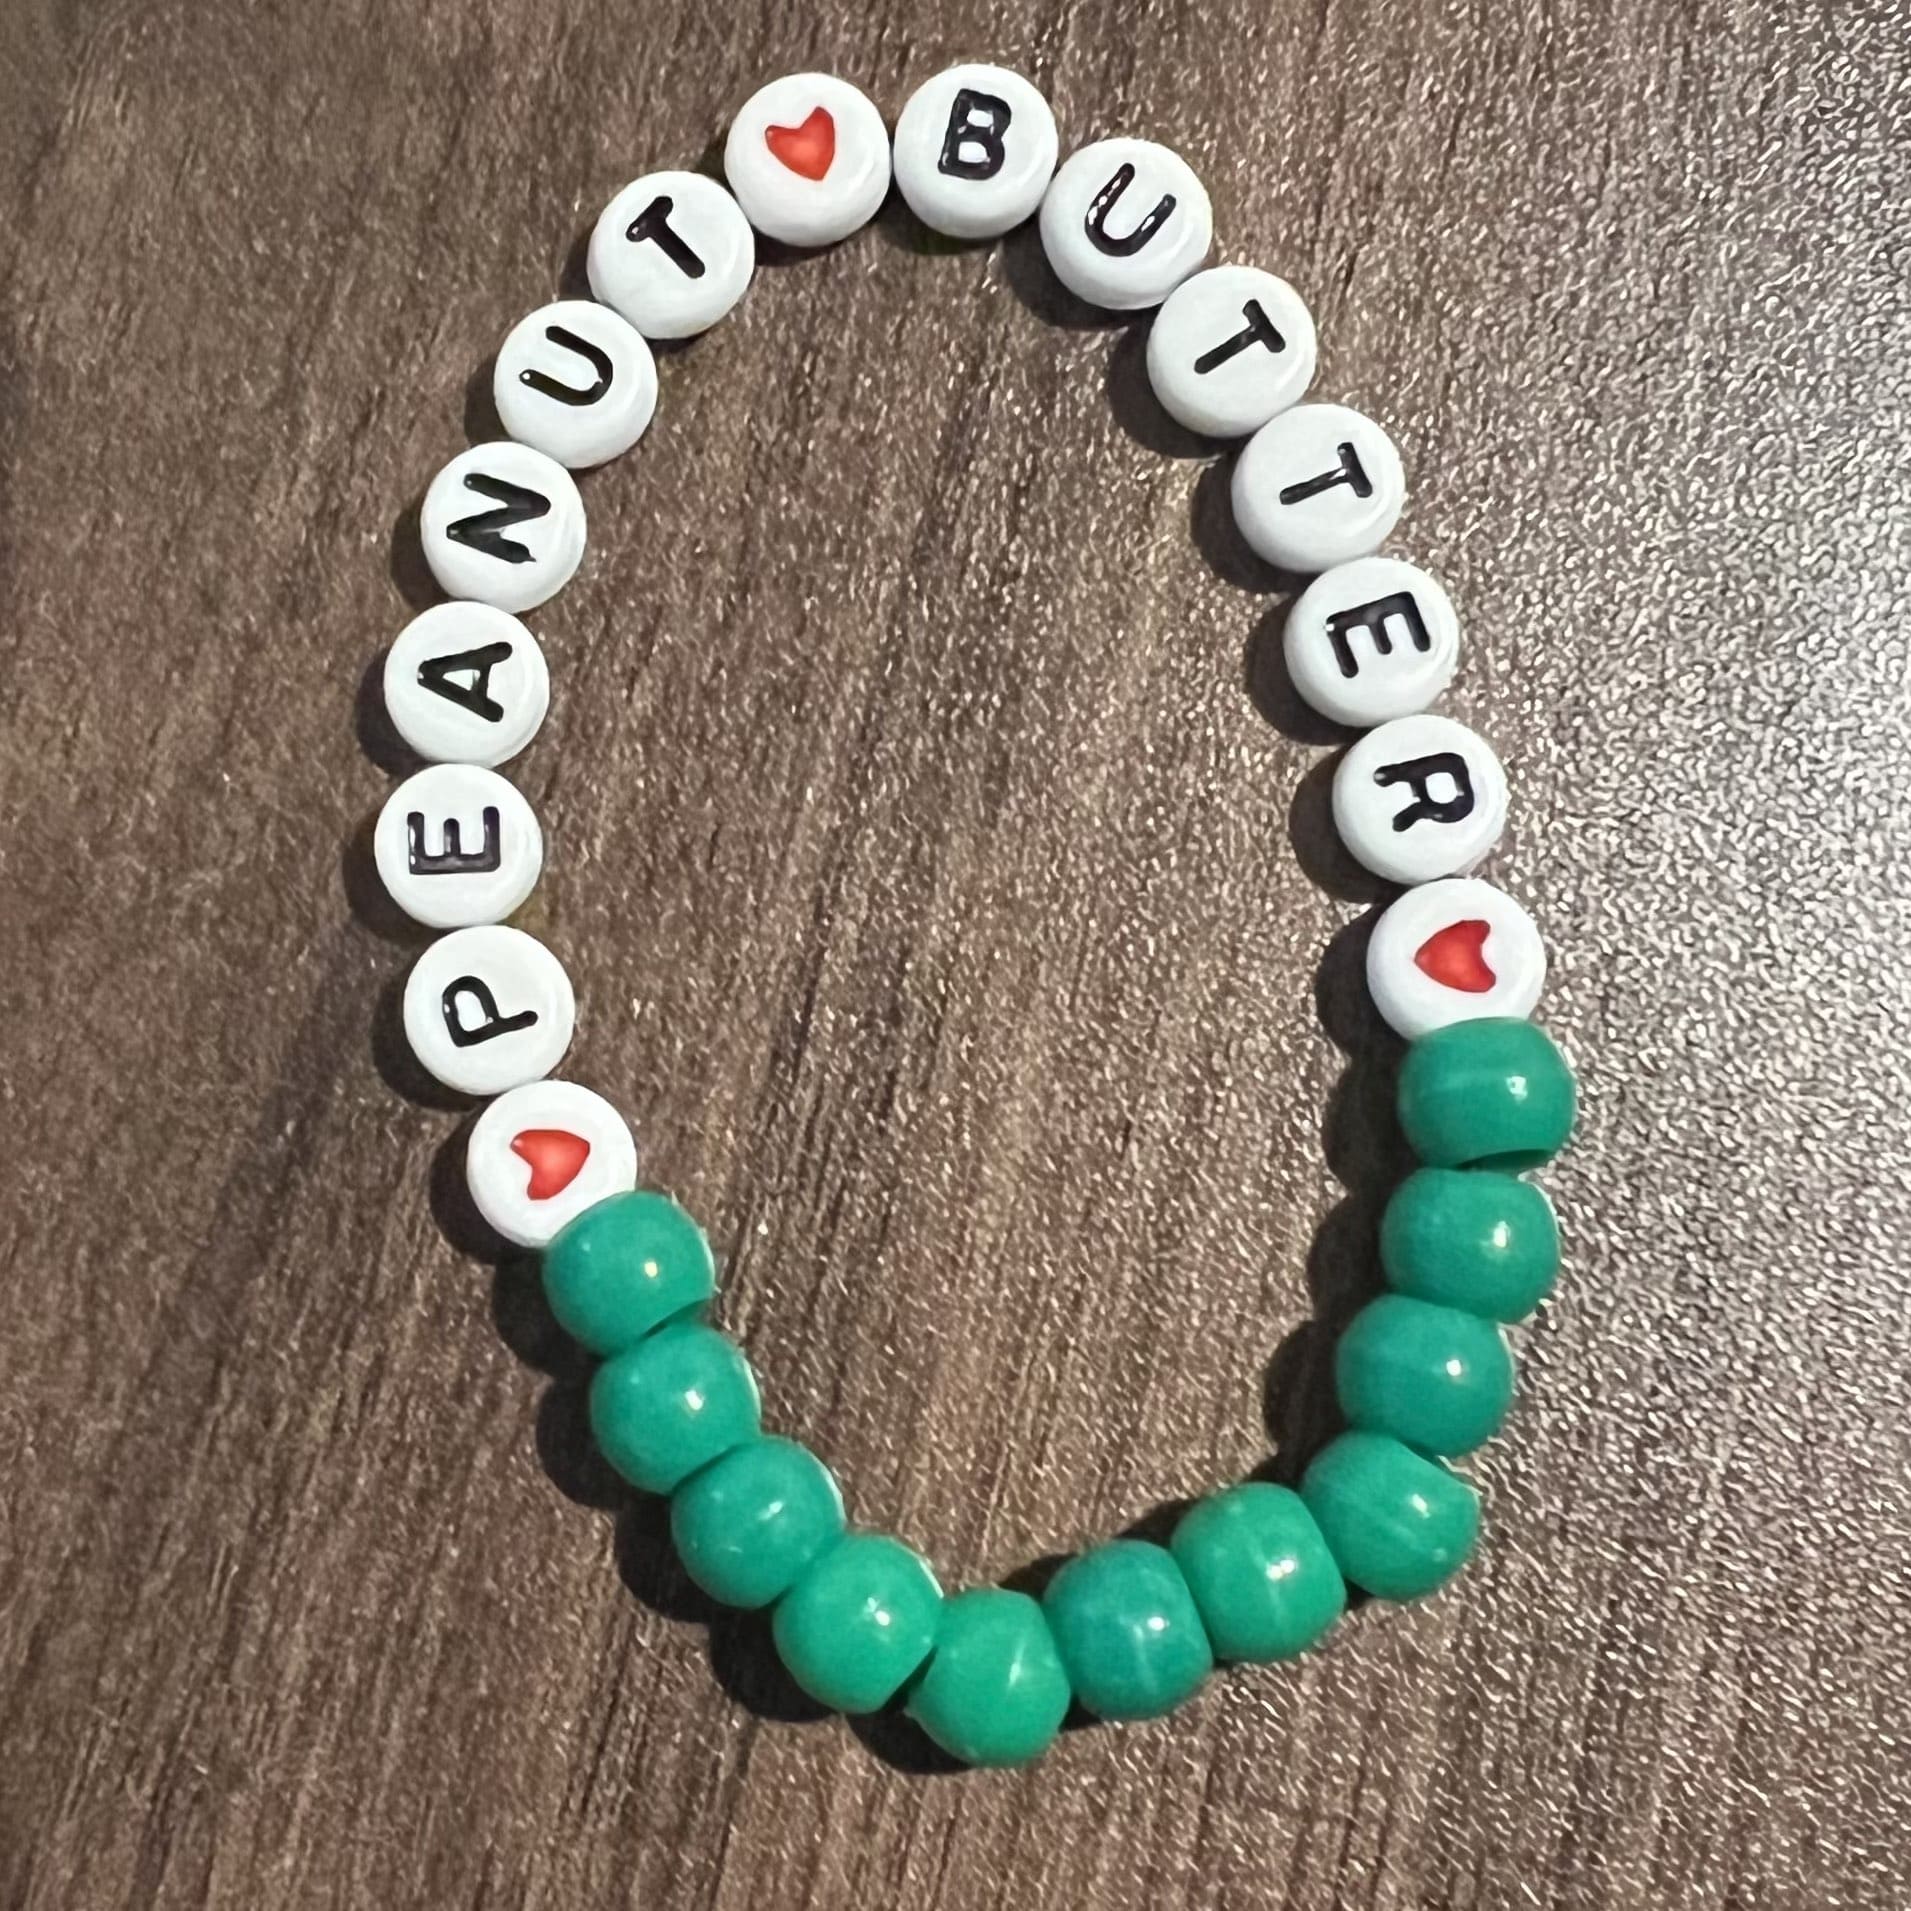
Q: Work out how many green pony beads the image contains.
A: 11